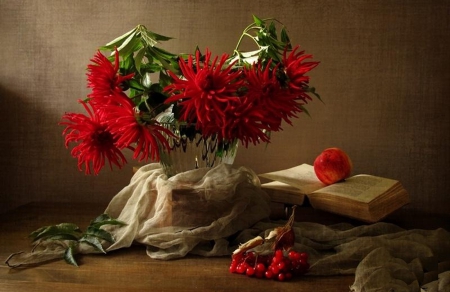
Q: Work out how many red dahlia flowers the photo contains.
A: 7